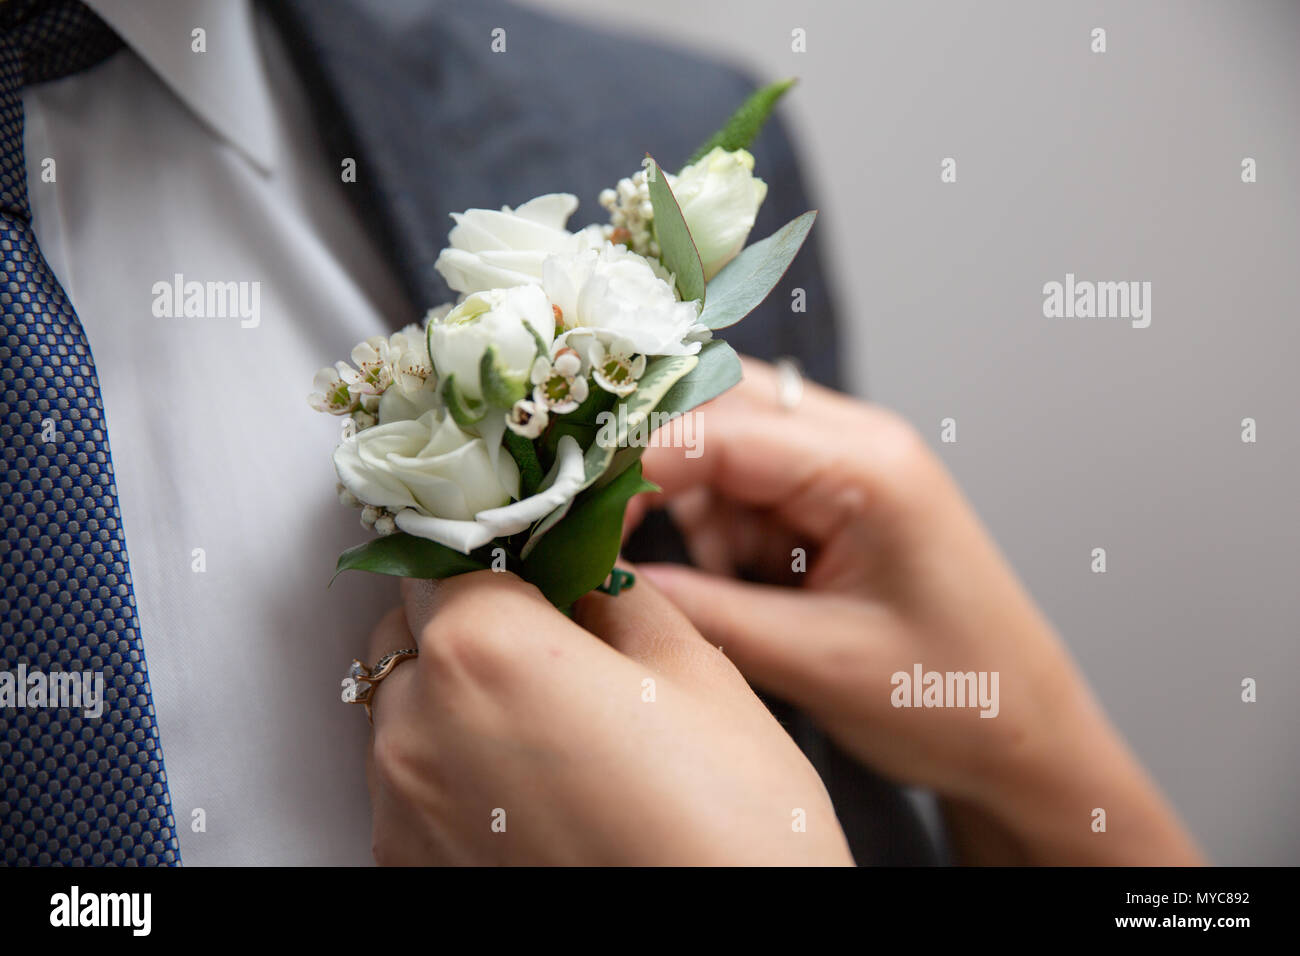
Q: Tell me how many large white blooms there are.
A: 5